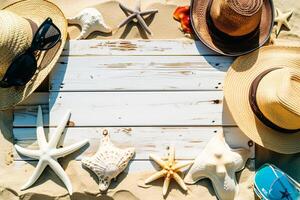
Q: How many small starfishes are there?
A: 3